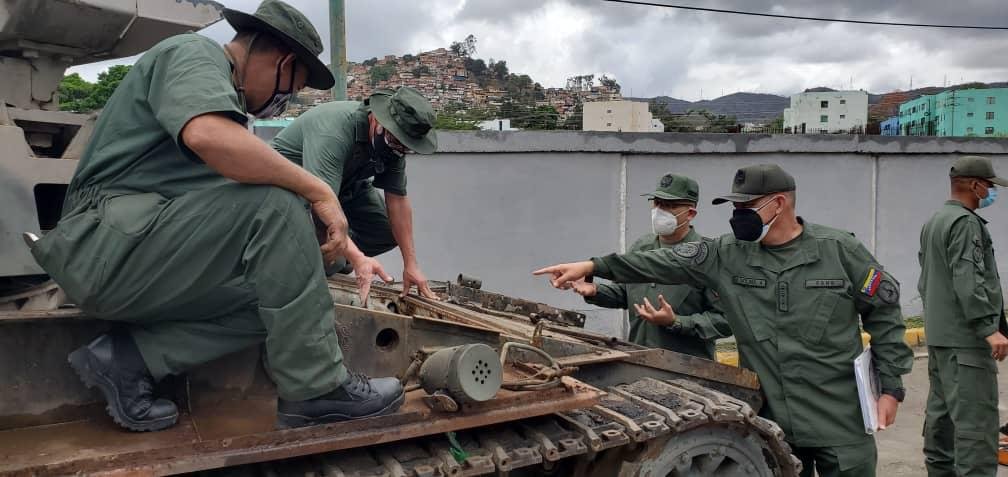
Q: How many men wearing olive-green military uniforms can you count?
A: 5